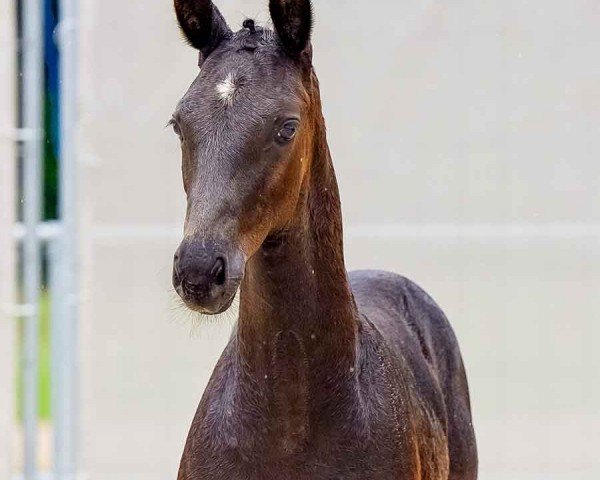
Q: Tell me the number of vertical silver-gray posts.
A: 2